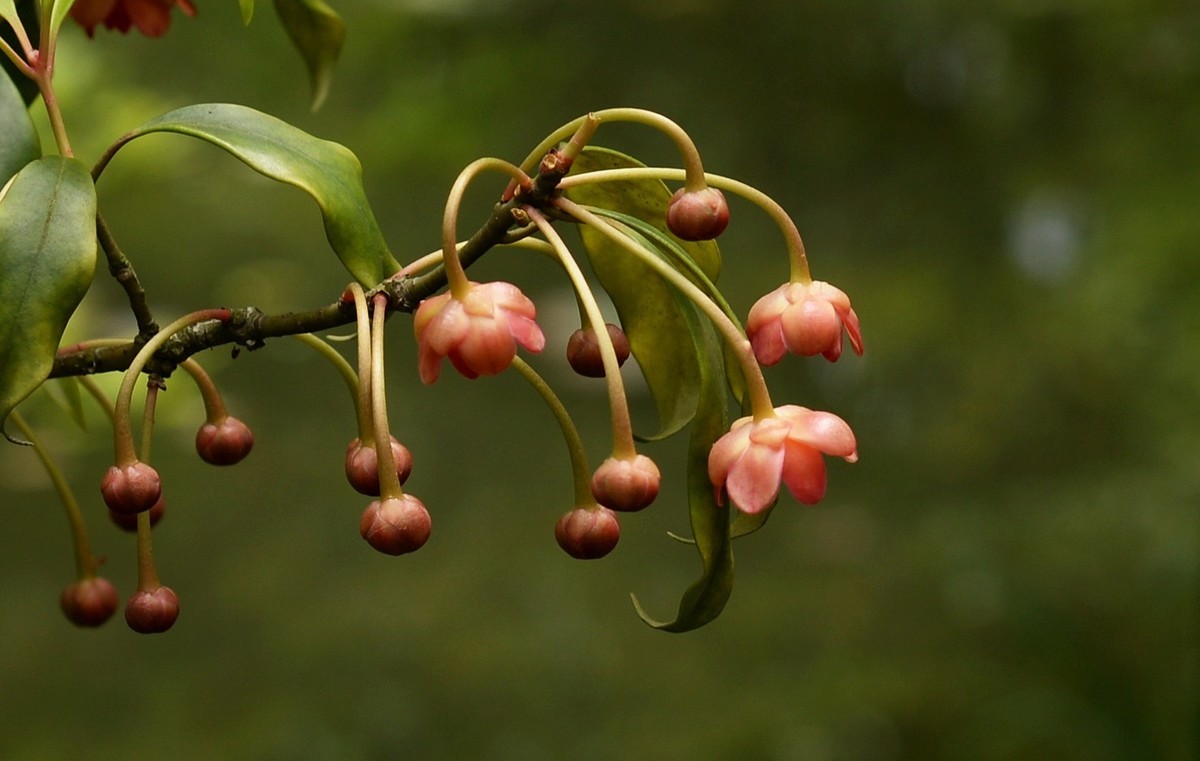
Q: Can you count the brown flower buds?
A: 11